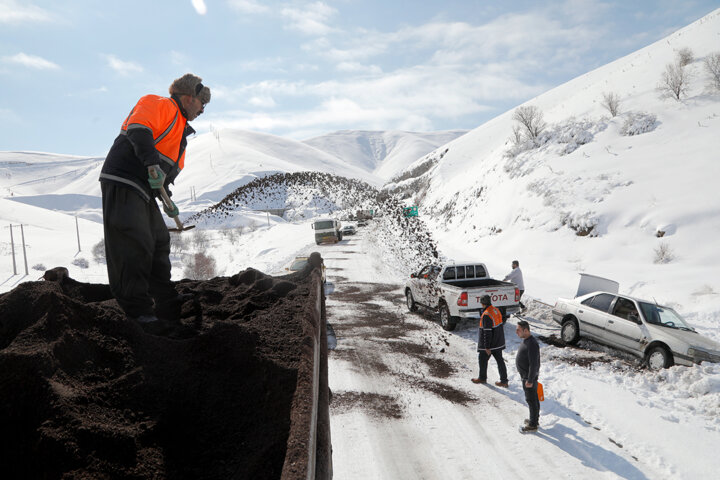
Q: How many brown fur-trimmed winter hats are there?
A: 1